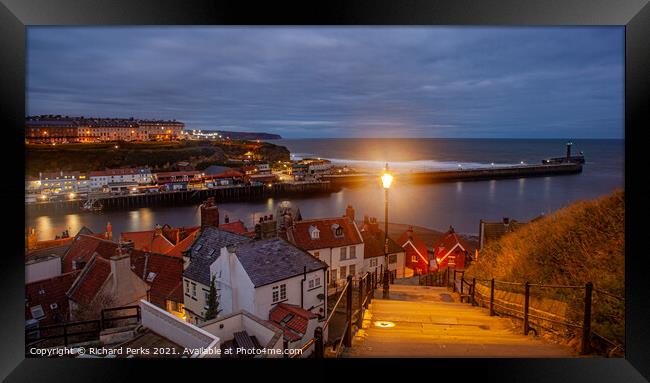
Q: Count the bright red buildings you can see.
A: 2